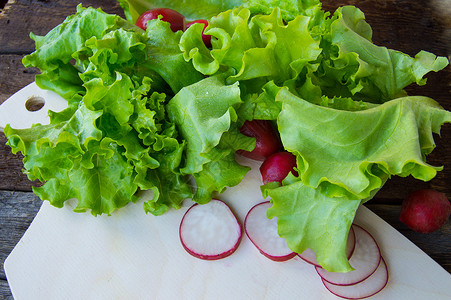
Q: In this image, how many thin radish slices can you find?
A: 5